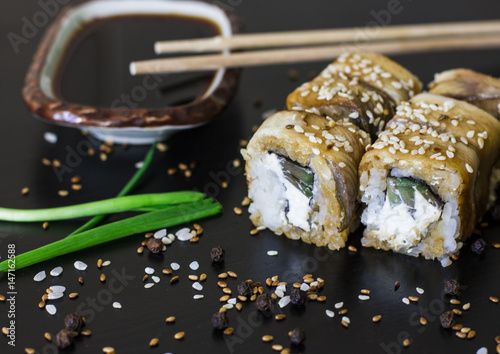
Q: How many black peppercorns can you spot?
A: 12